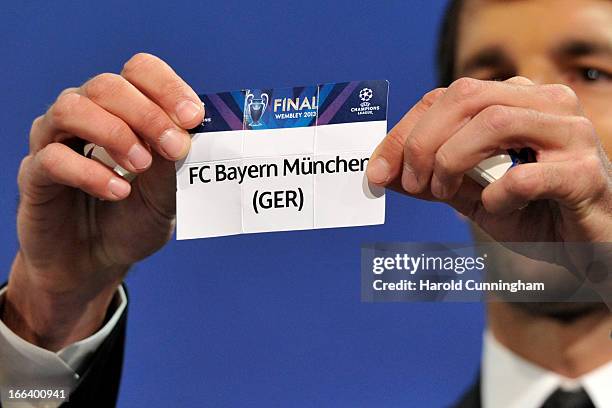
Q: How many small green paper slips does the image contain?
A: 0